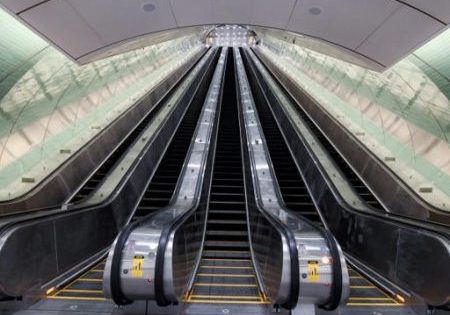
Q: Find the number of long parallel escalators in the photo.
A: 5